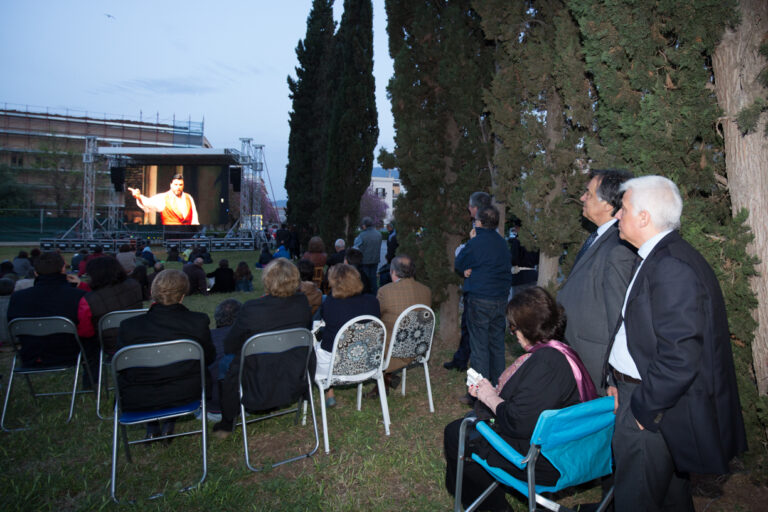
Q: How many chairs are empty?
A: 0